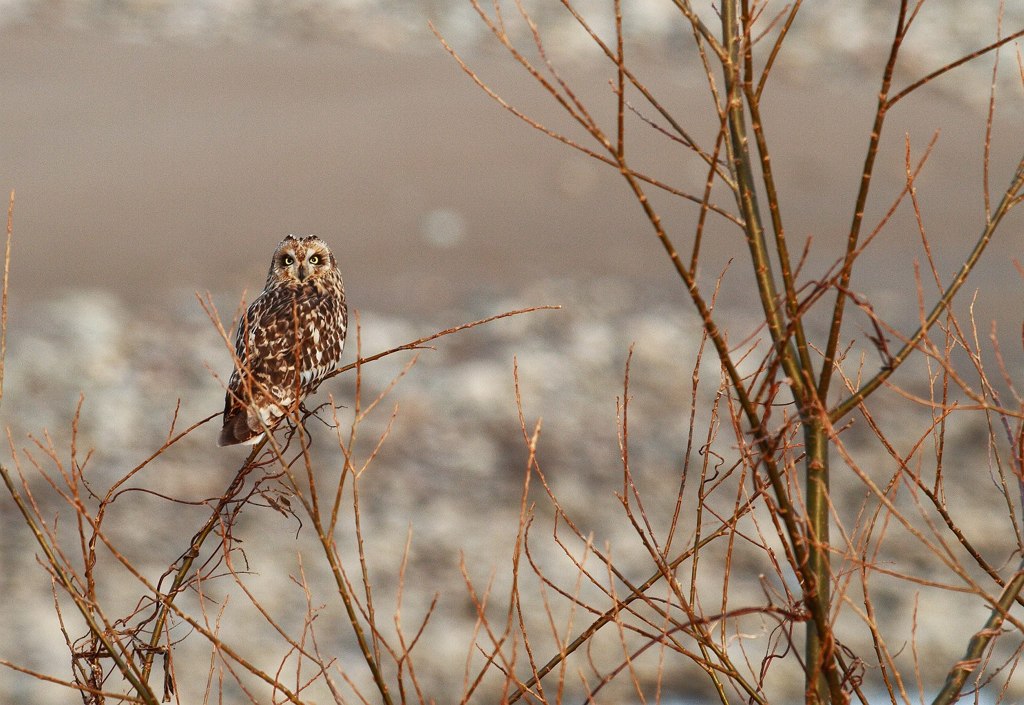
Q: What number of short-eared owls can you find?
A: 1